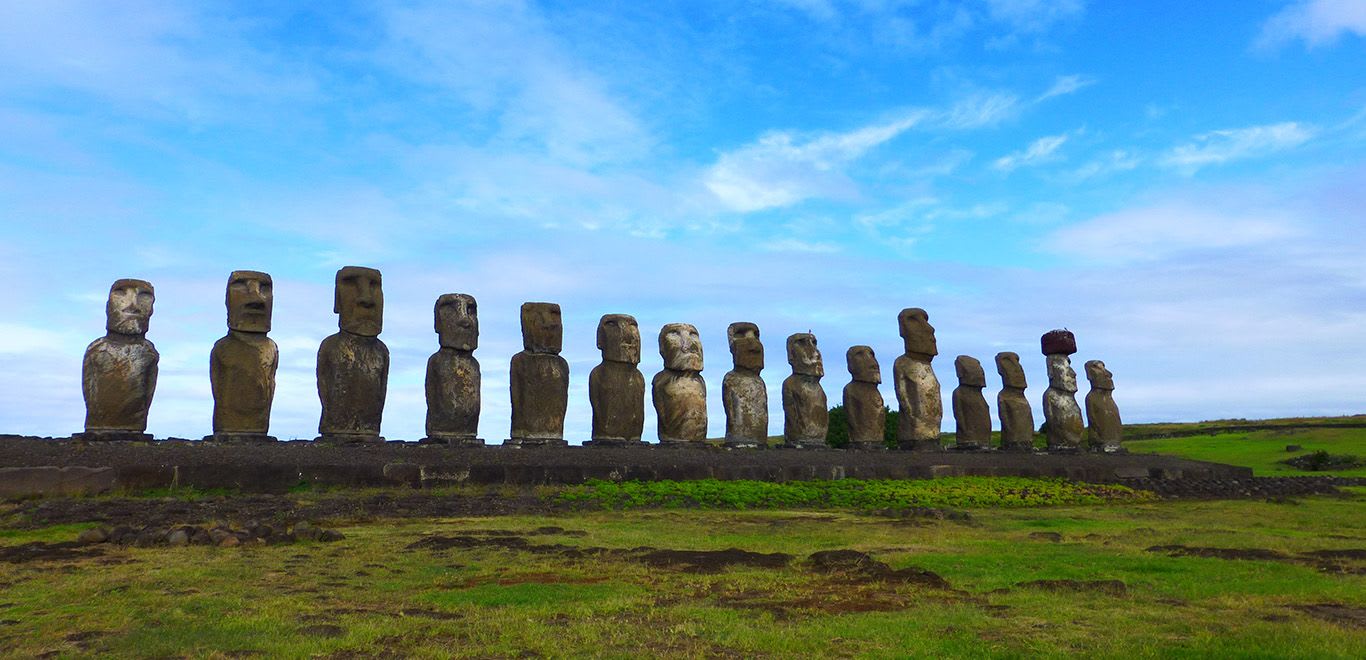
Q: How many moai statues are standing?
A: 15